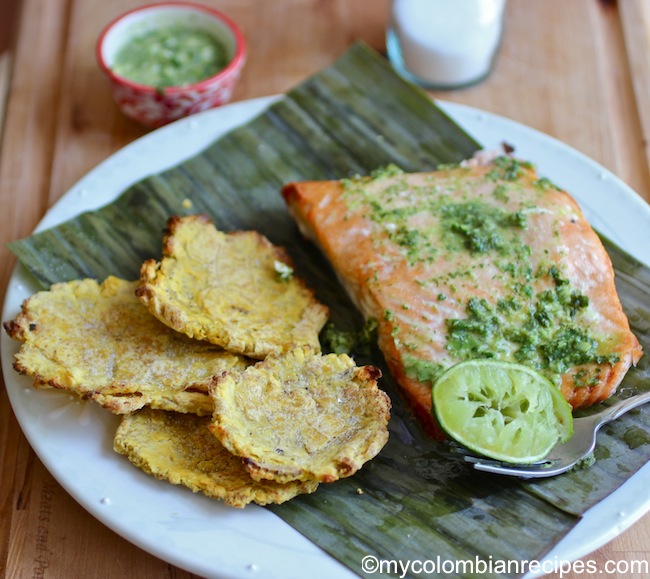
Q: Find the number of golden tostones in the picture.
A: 4